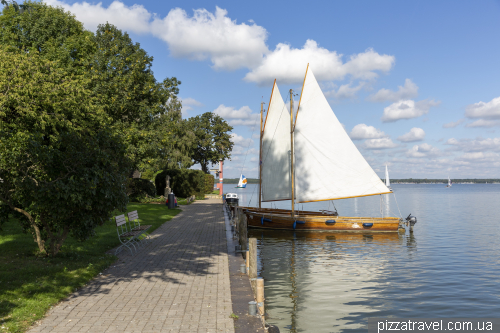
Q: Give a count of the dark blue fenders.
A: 6